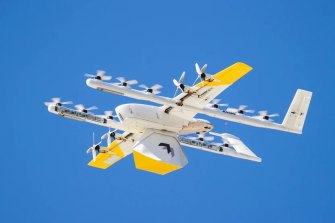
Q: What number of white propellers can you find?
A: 15